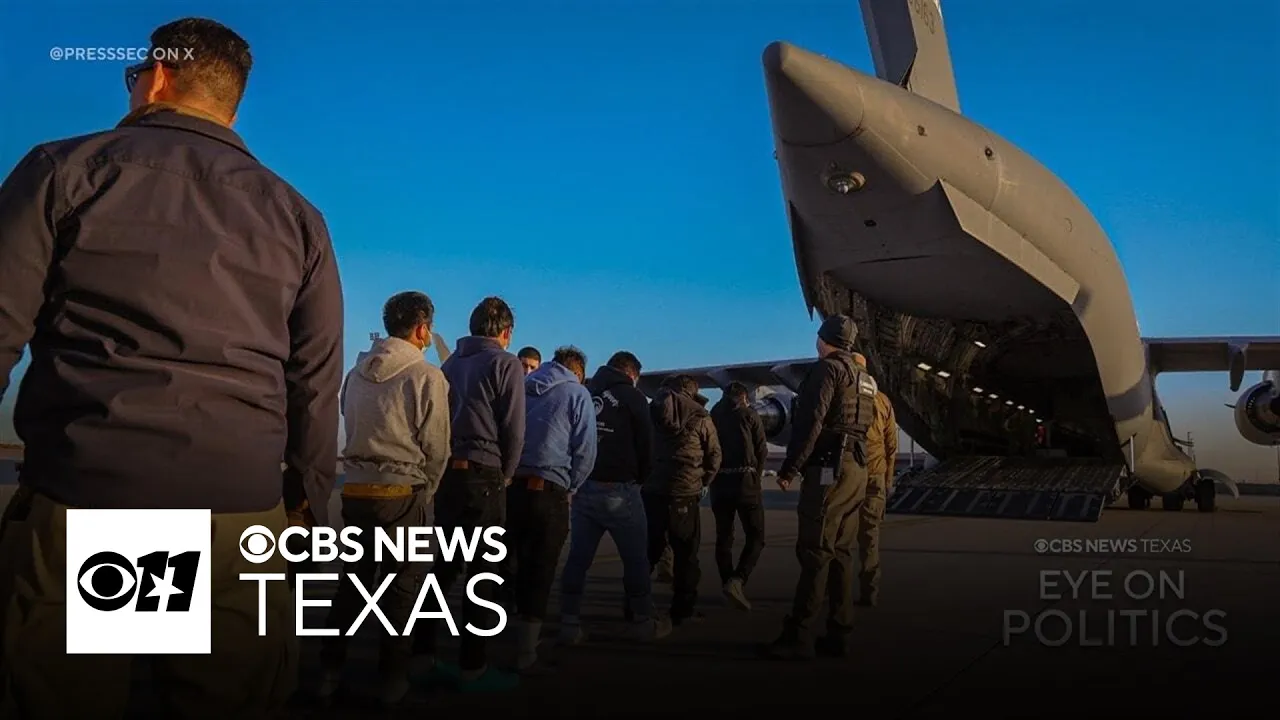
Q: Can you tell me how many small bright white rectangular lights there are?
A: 9